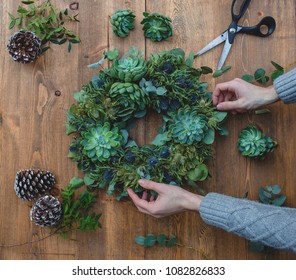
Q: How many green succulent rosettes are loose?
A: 3